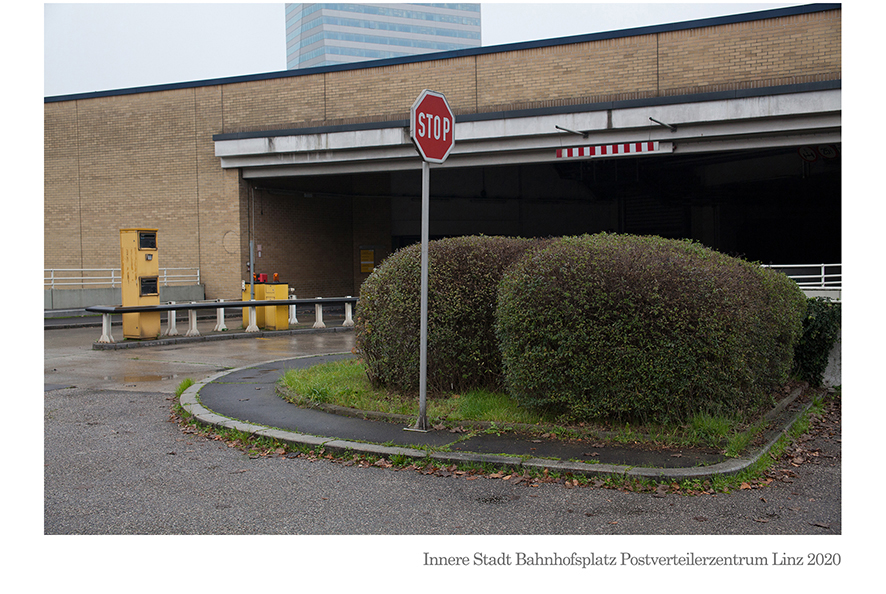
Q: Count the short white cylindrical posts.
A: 8